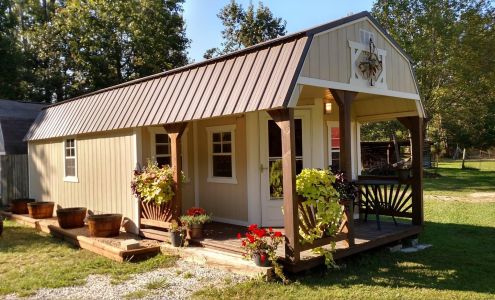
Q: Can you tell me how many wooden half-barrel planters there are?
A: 4